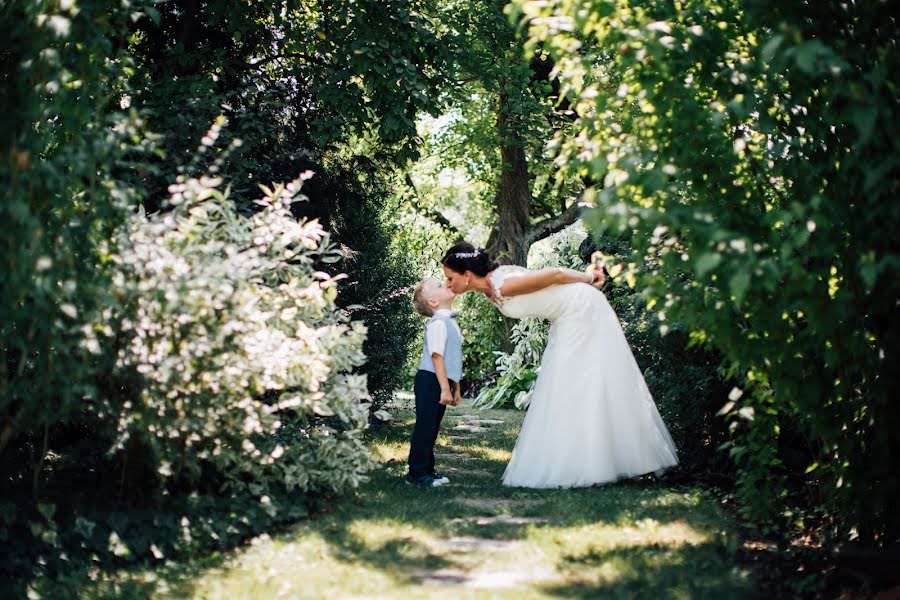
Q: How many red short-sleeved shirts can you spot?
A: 0